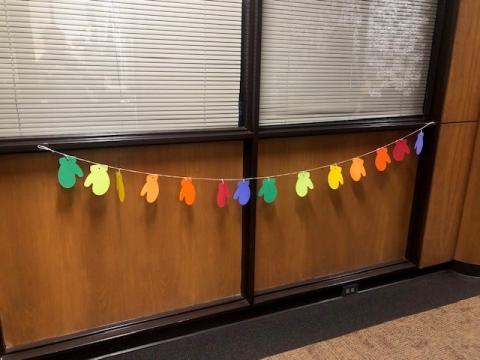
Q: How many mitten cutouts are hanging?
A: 14